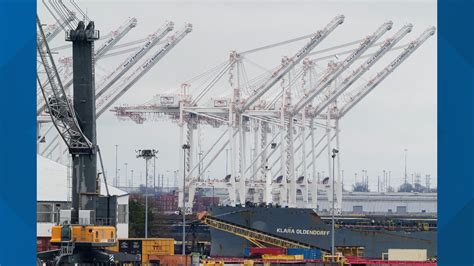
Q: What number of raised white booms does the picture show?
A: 8